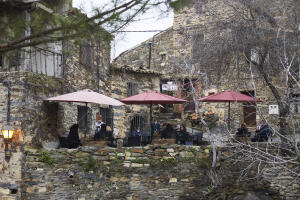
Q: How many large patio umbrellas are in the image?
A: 3